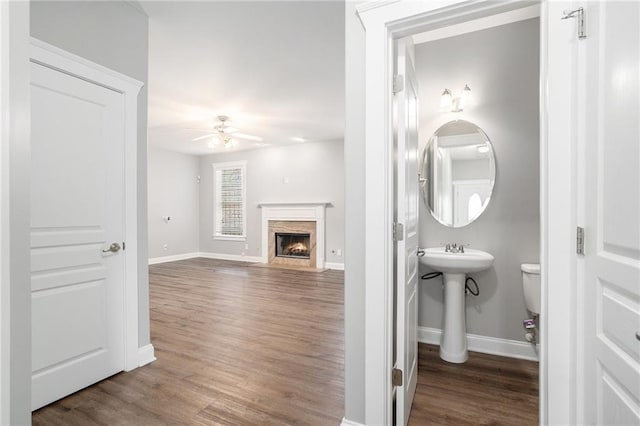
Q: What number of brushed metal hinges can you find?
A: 5